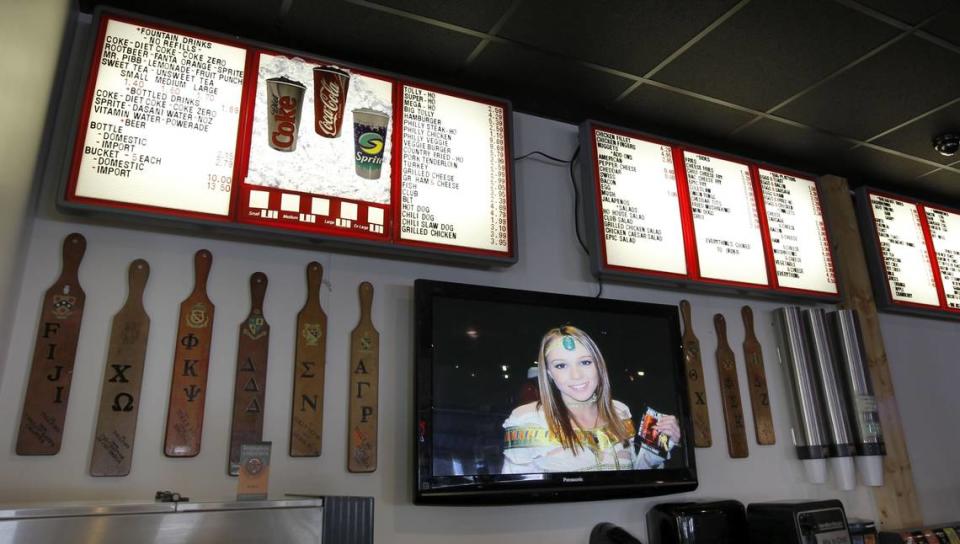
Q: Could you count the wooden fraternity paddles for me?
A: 9